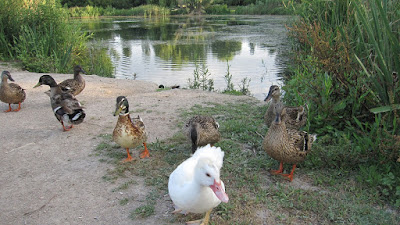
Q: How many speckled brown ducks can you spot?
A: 5